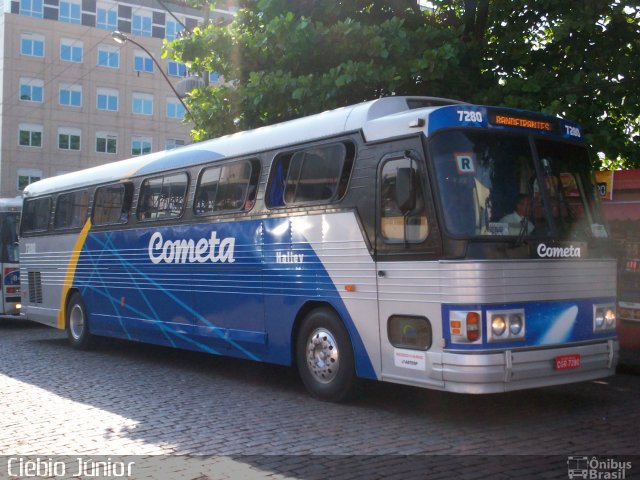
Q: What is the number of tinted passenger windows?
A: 6